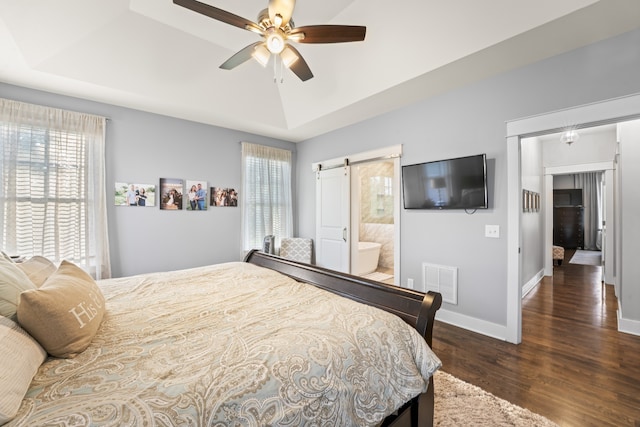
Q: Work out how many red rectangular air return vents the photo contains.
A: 0